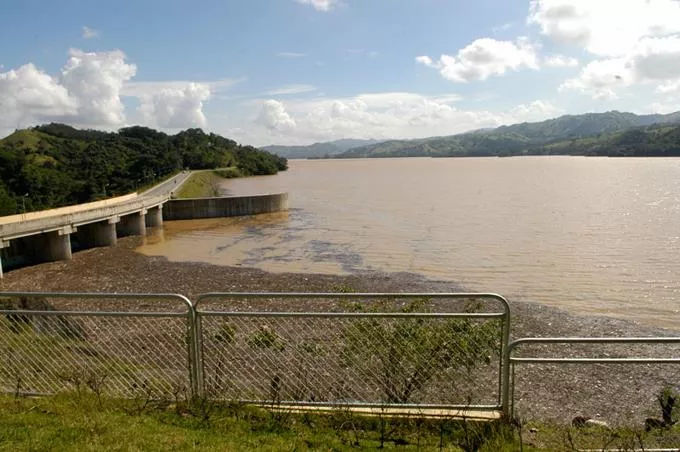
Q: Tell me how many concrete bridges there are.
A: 1